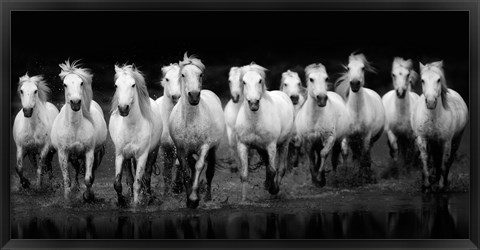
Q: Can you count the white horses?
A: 12